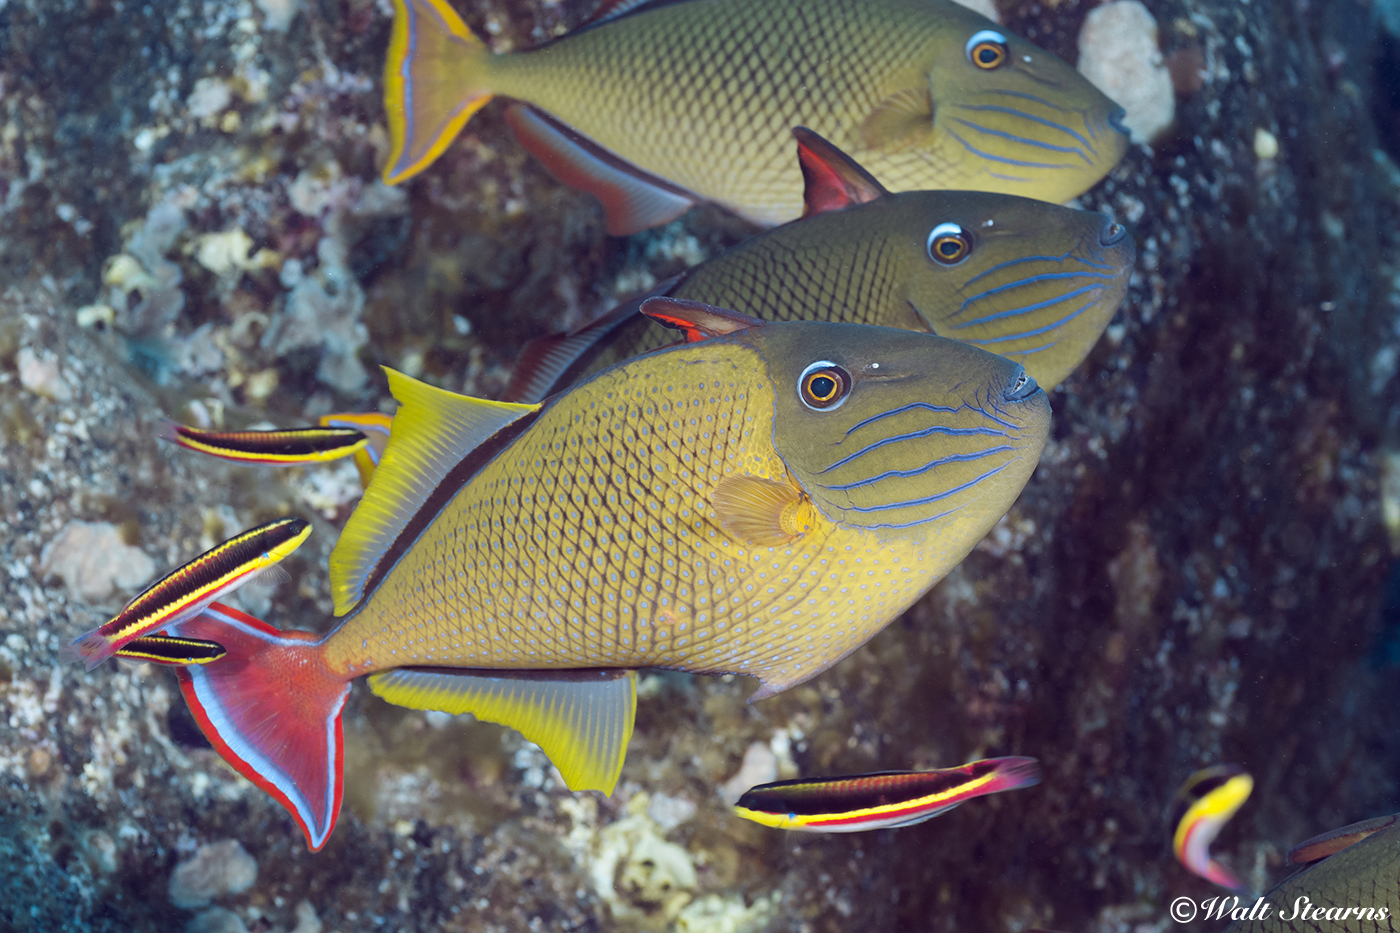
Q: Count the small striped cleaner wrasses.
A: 5